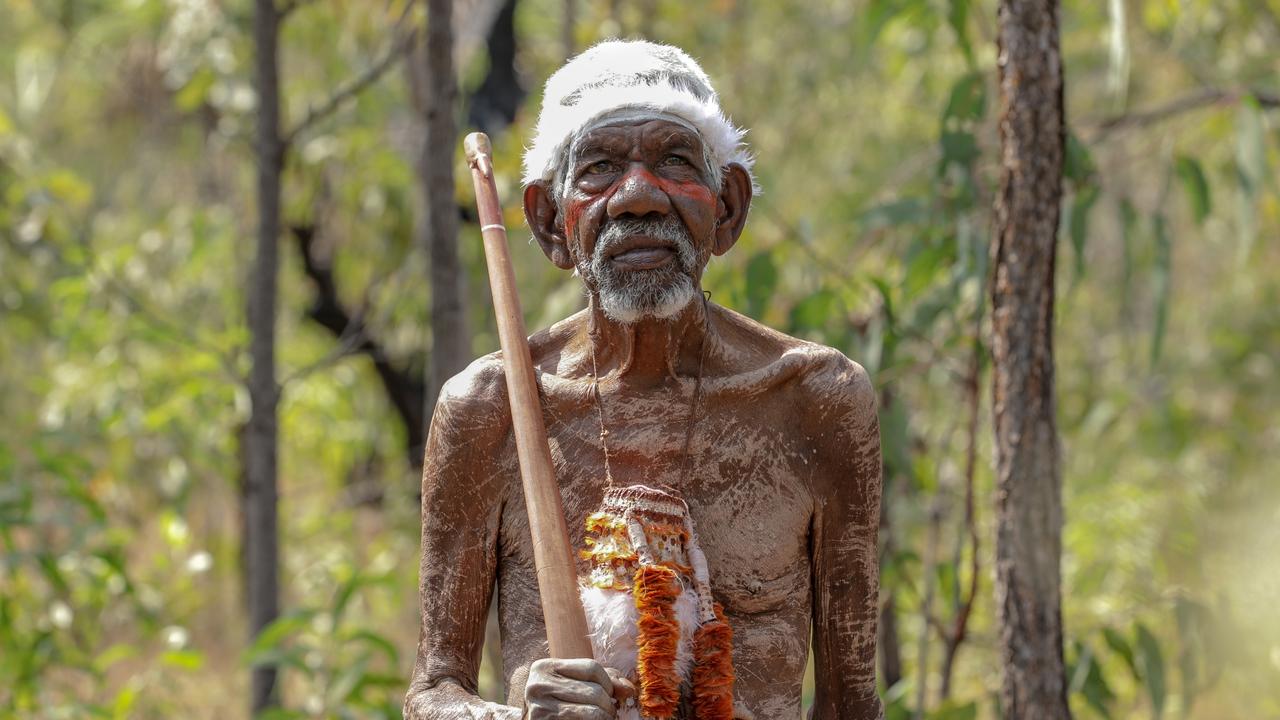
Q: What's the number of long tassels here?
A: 2